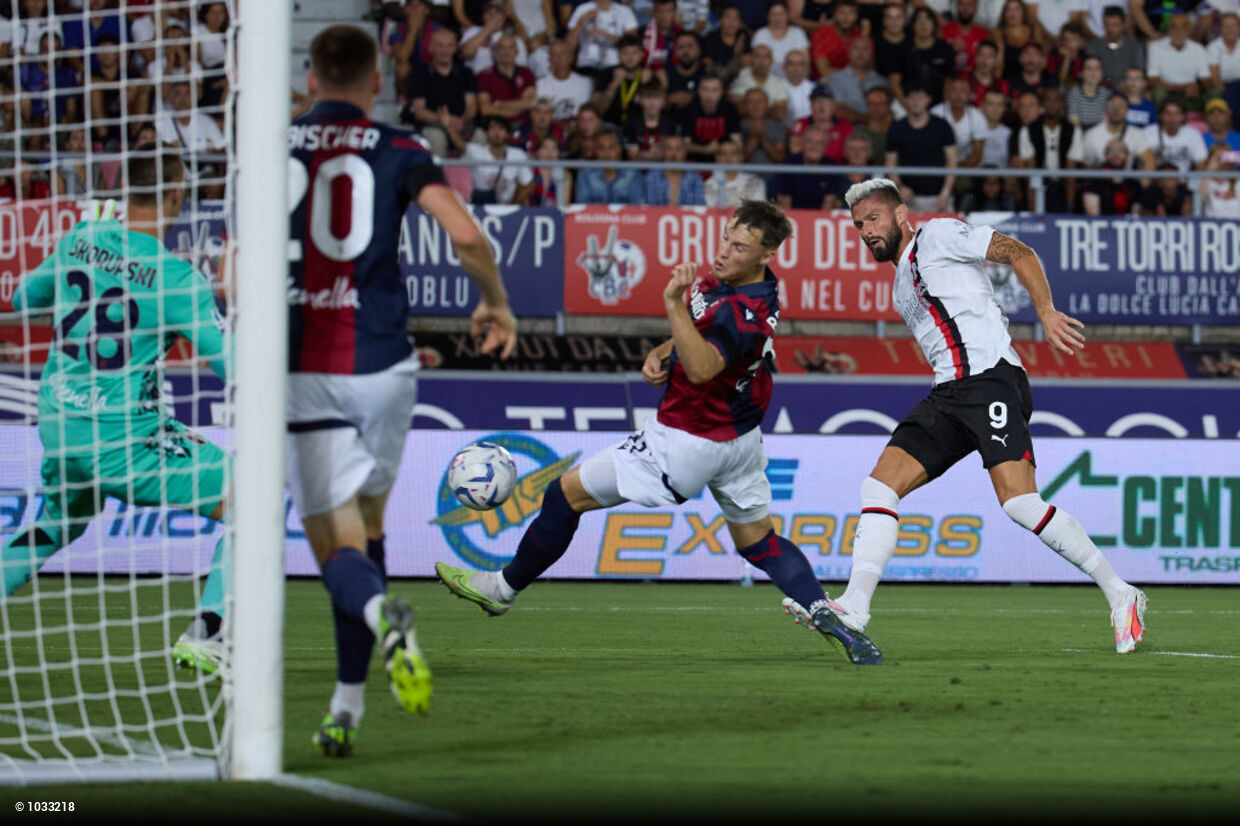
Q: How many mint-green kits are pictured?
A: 1